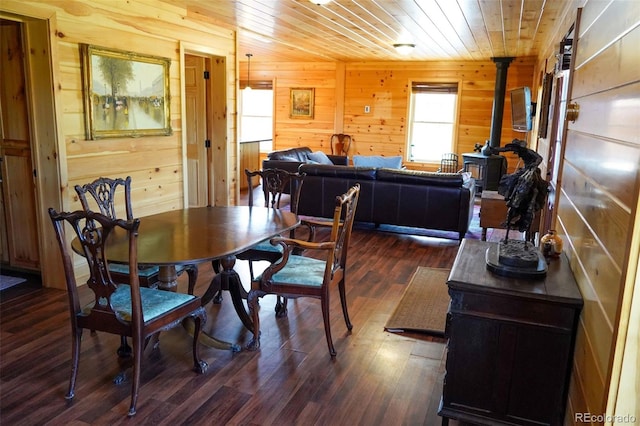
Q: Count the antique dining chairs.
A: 4